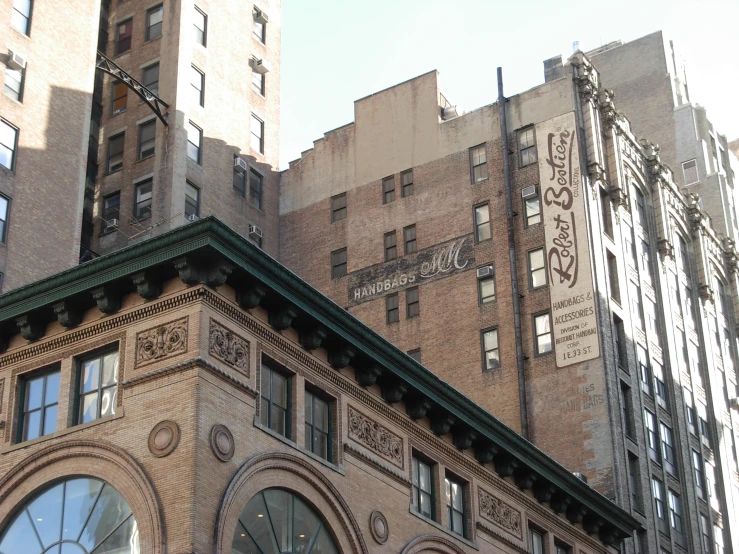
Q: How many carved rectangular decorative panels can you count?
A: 4